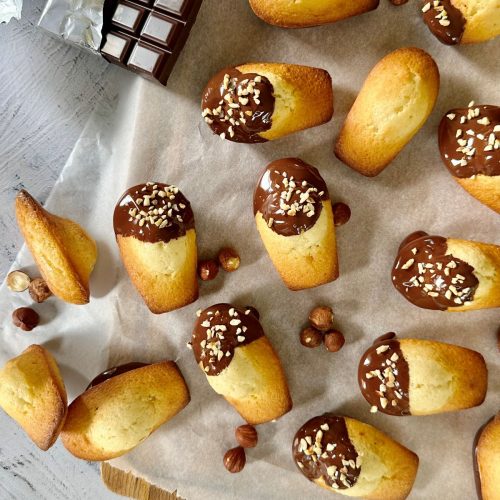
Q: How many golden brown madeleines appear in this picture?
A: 15